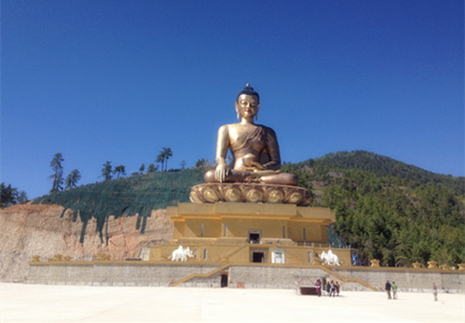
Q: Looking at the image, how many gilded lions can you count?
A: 0